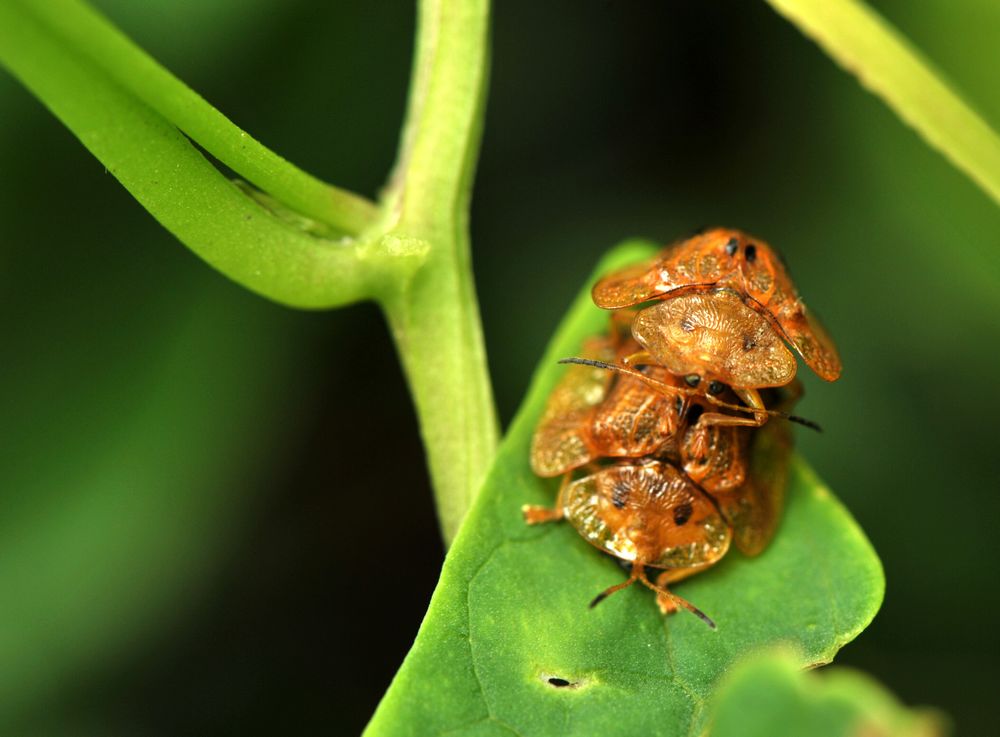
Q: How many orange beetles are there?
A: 2